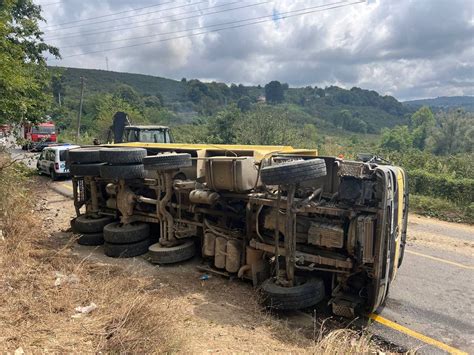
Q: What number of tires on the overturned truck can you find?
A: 12